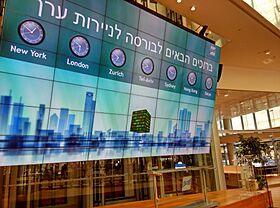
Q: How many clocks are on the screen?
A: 7